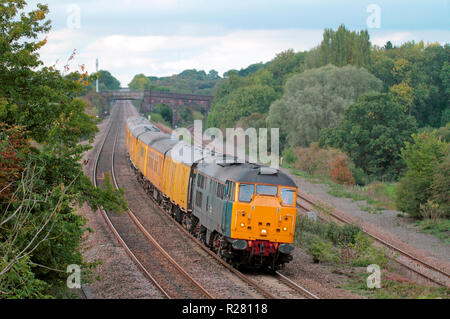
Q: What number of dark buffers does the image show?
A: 2